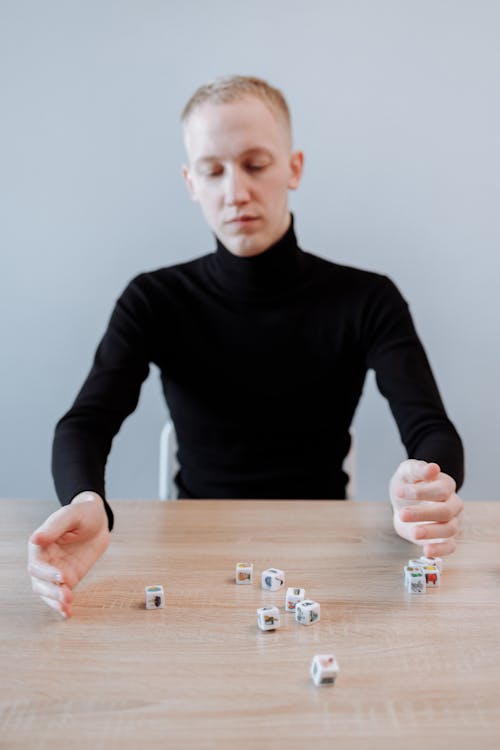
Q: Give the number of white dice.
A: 12